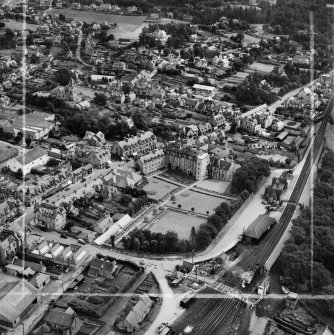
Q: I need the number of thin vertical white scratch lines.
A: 2